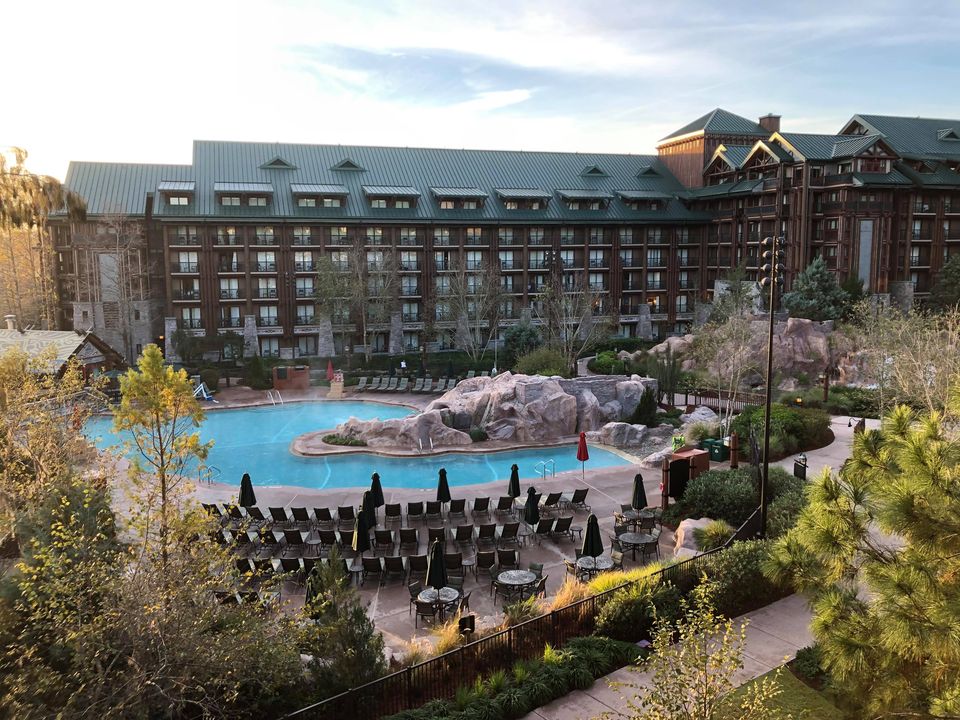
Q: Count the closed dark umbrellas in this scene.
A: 11